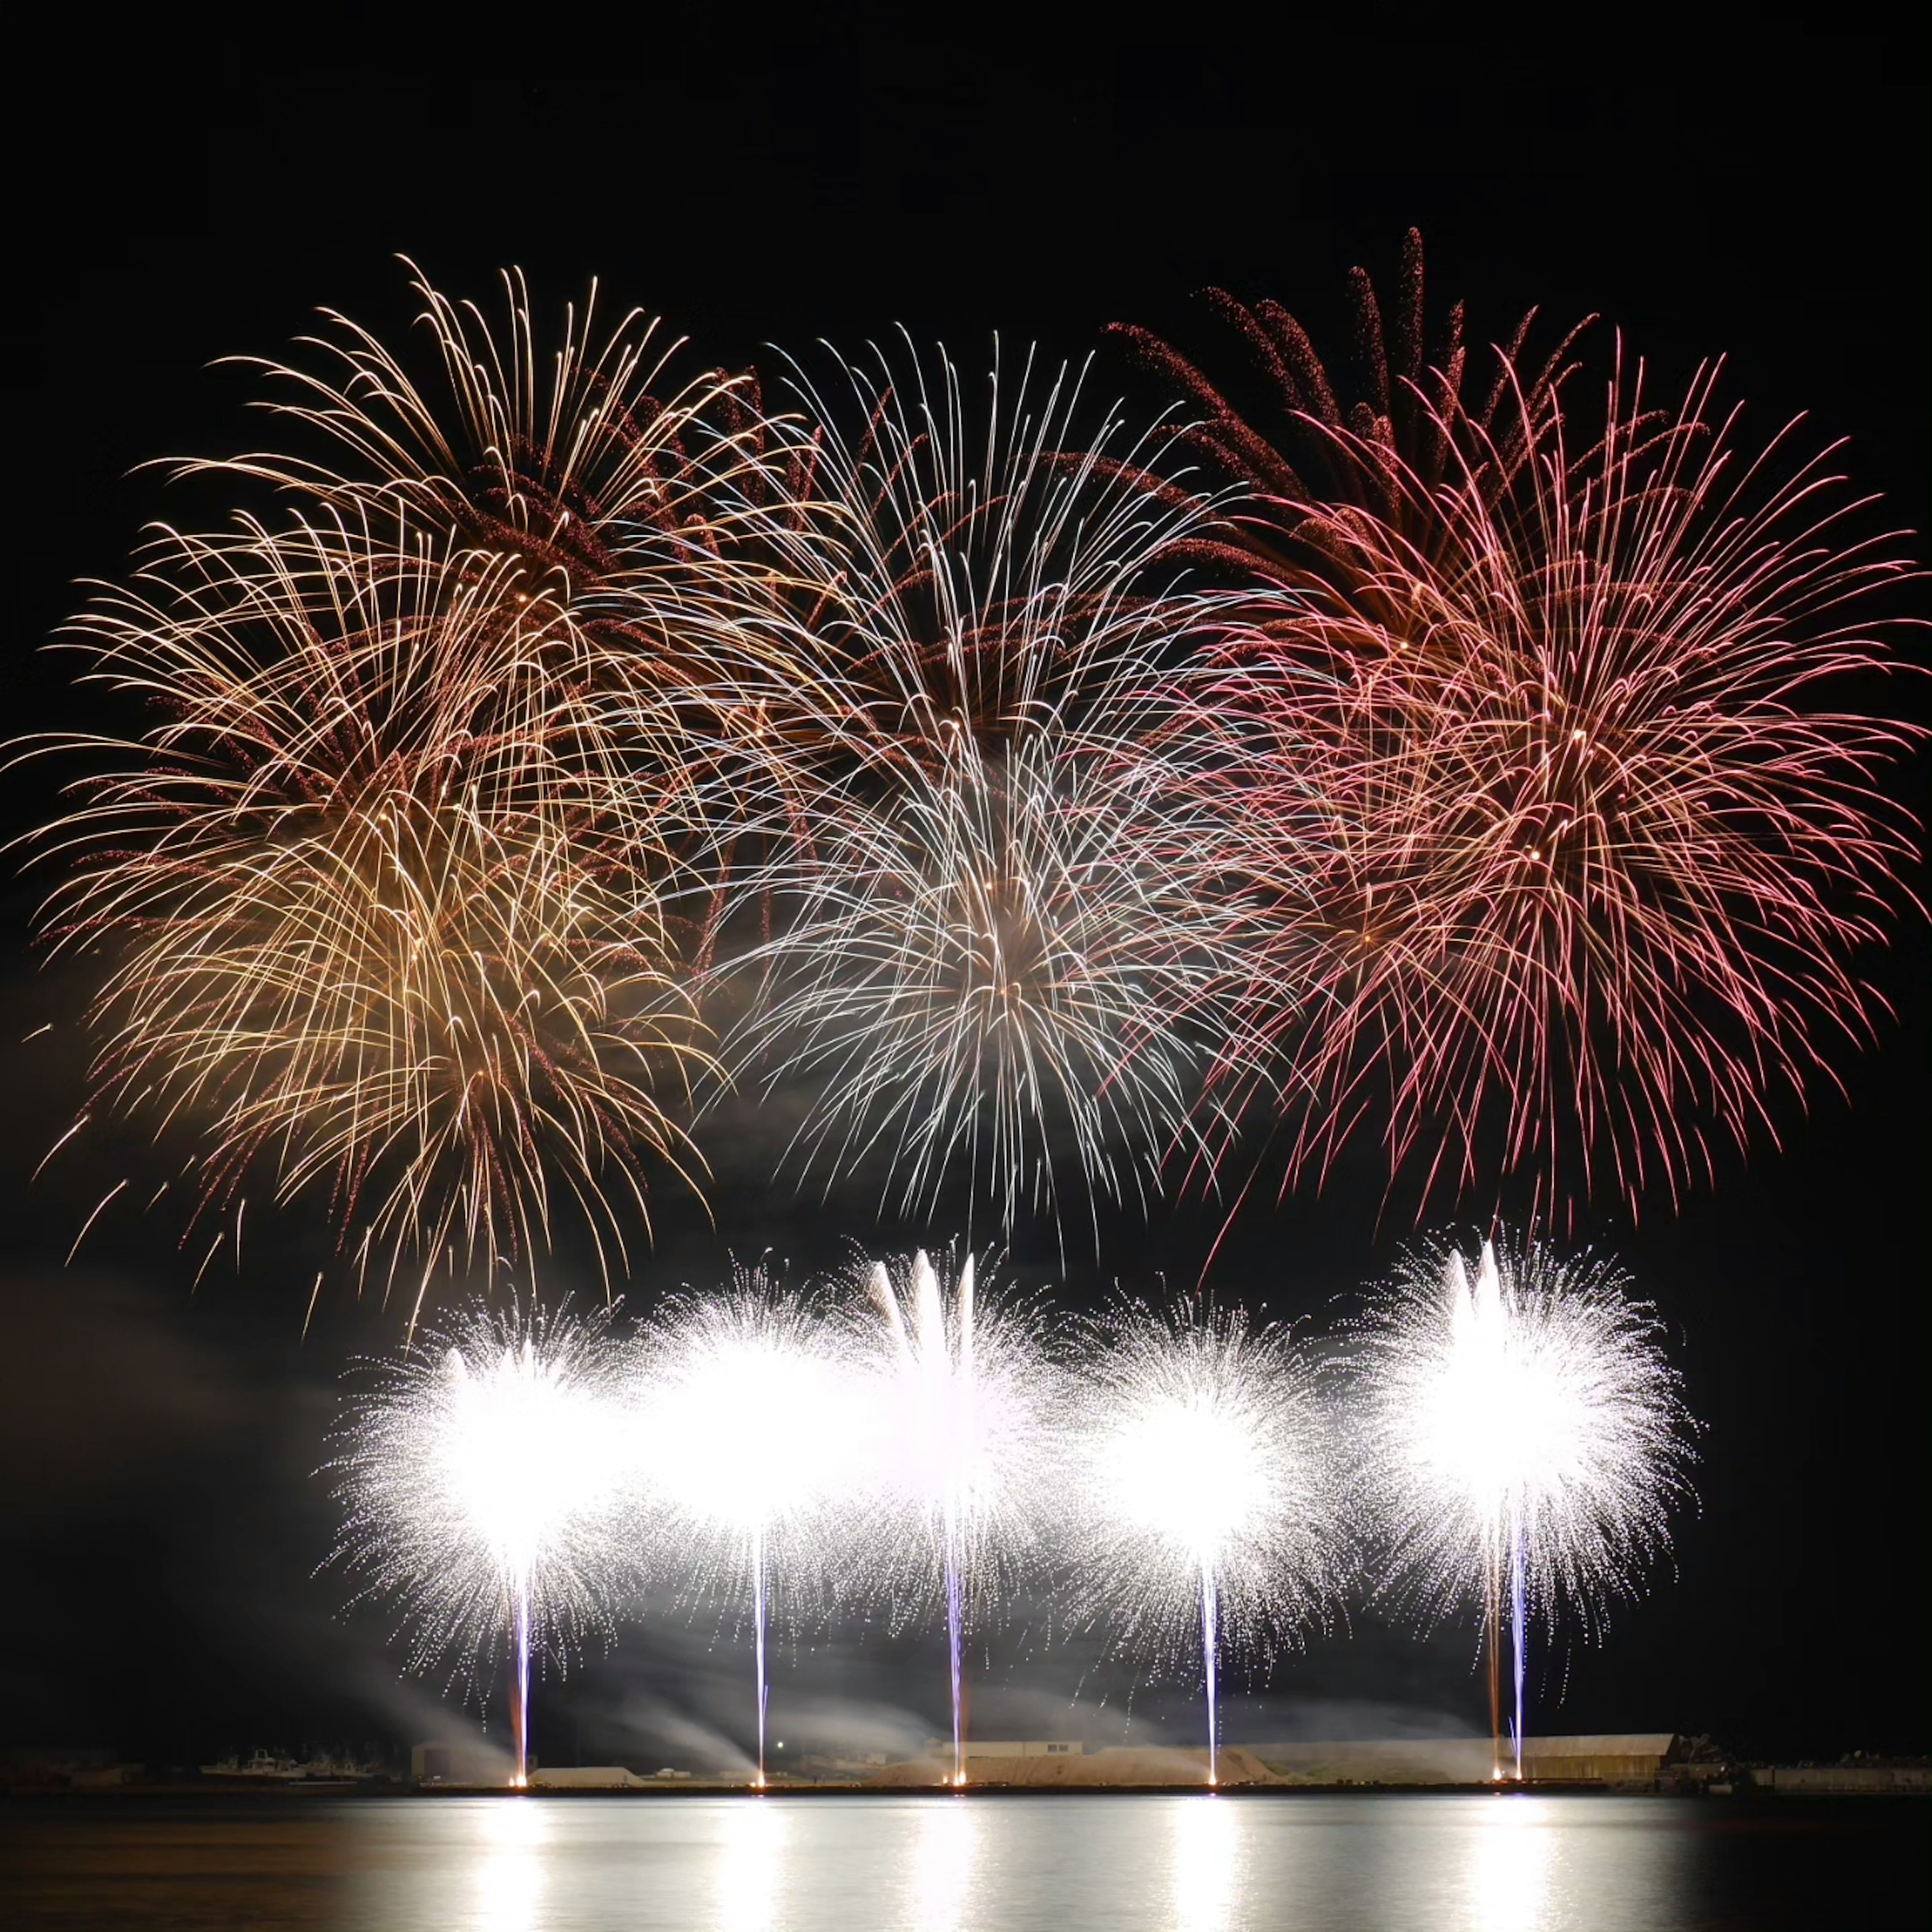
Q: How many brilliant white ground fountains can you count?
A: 5